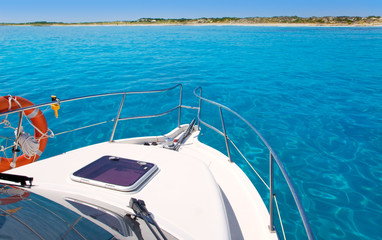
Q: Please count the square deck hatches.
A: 1